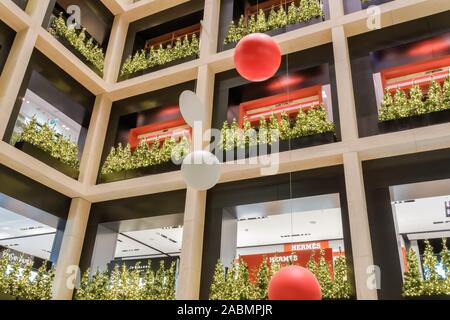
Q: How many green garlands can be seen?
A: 11